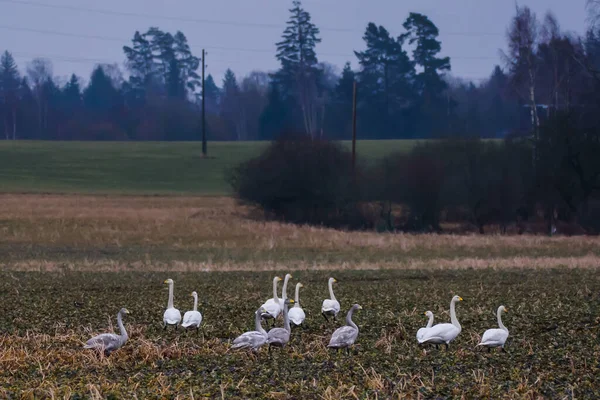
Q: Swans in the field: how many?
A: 13